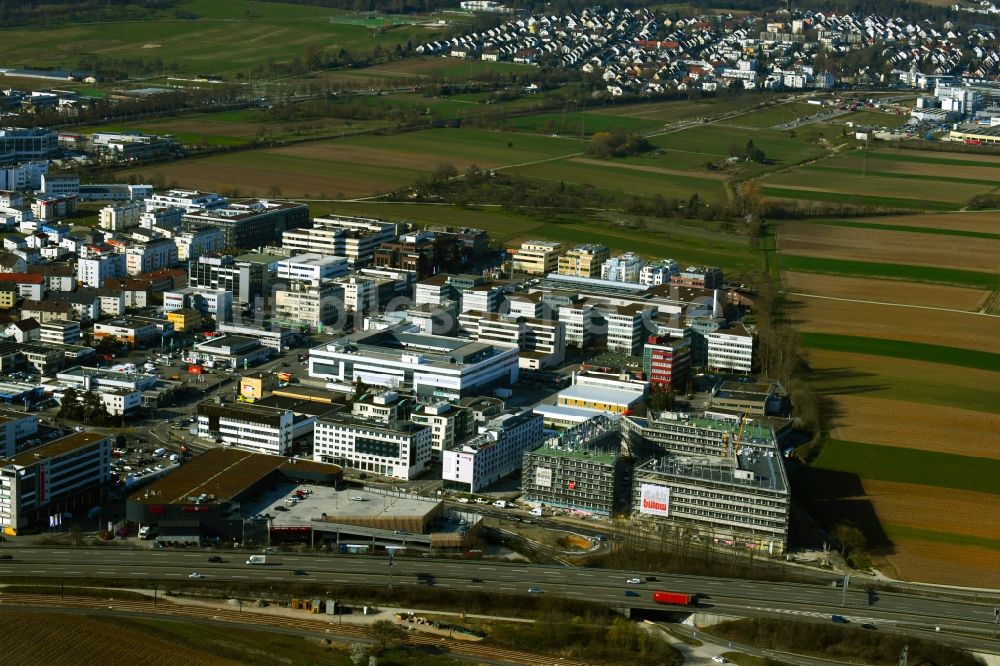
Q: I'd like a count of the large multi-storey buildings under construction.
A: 2